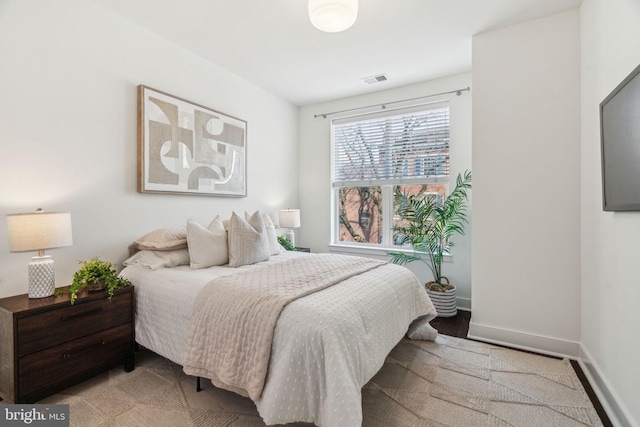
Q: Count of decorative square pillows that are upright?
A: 3